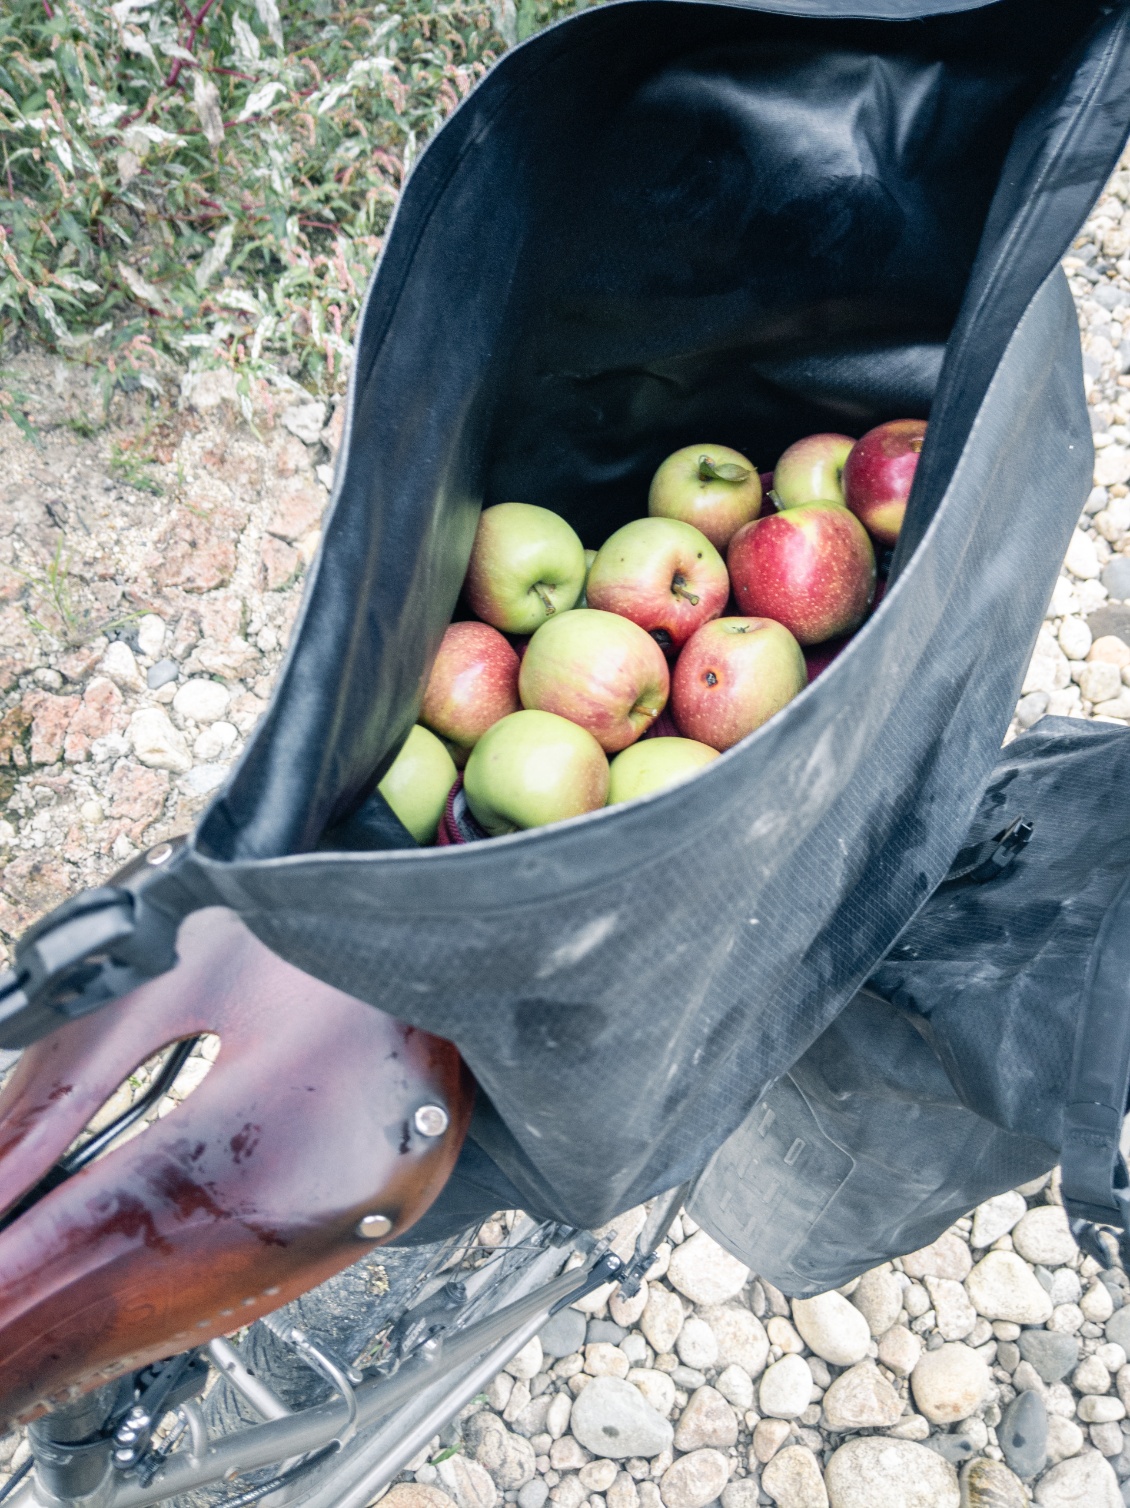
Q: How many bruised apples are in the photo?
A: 2